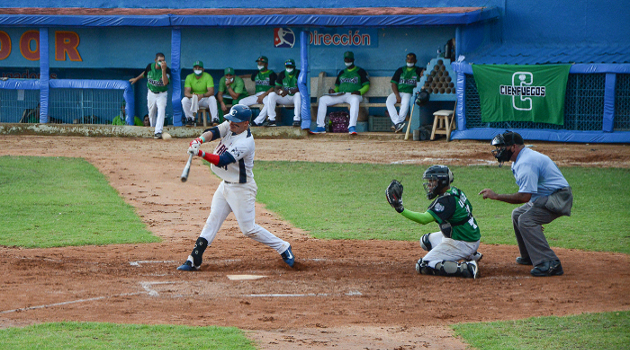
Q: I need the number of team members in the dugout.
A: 7